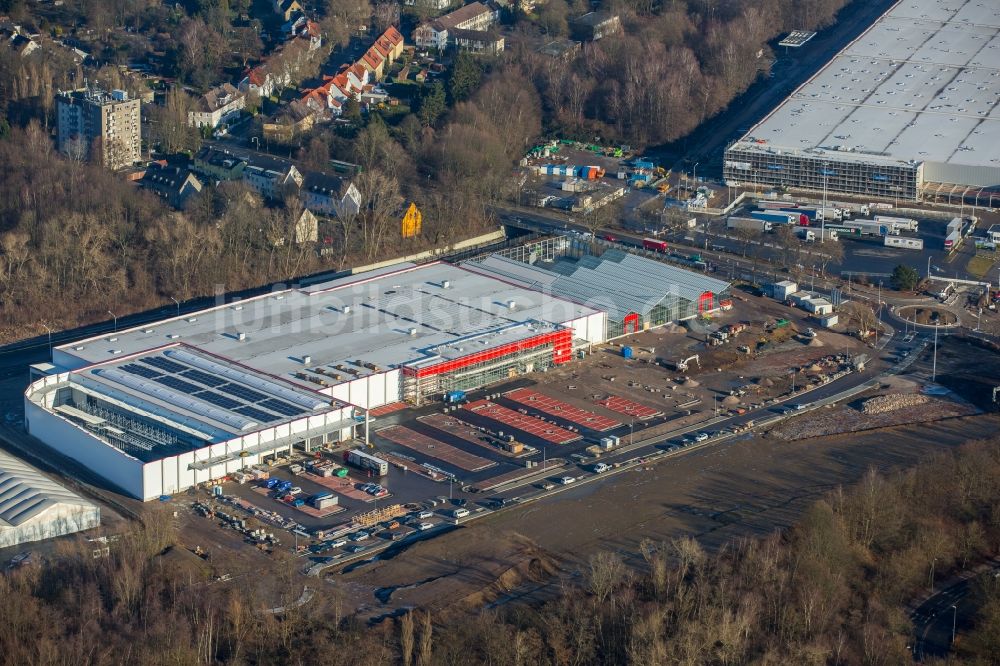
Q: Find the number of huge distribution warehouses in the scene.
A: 2